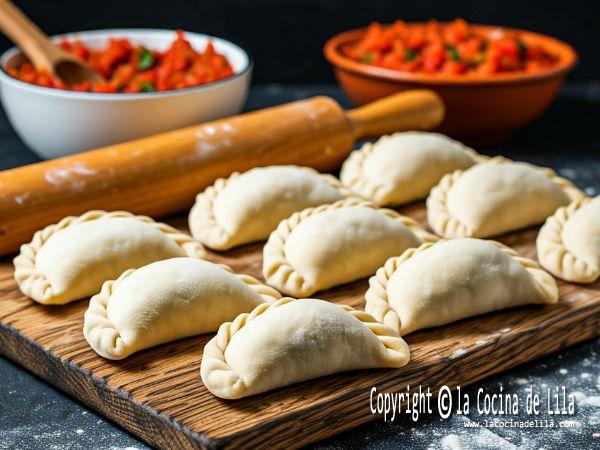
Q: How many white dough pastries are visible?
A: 9